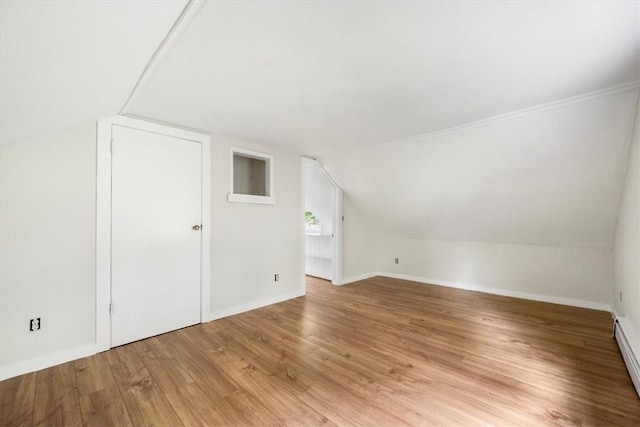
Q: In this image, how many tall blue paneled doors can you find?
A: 0